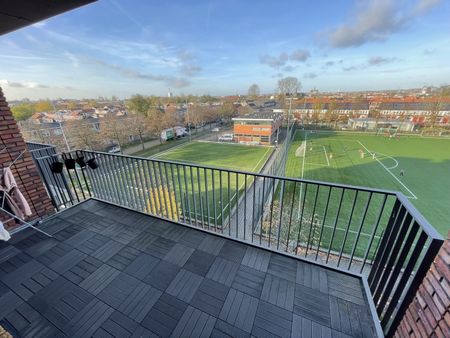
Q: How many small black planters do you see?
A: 4